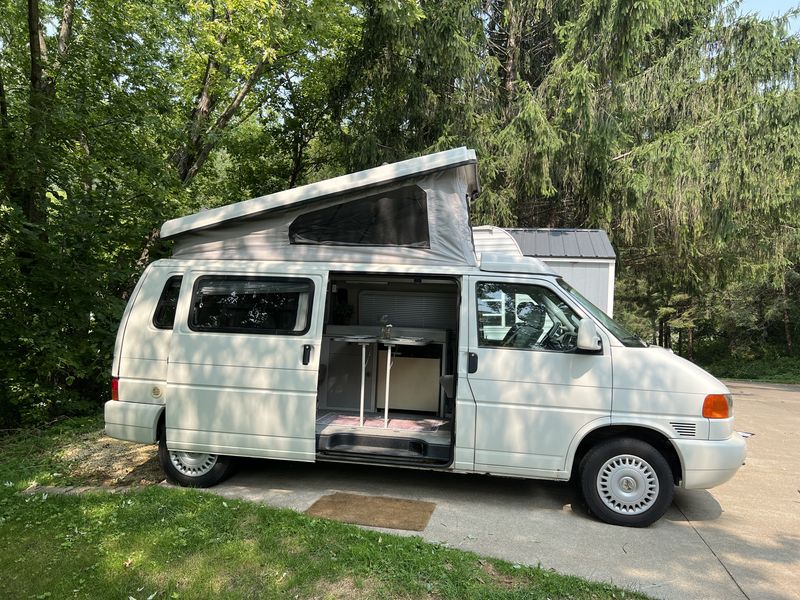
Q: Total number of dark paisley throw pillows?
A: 0